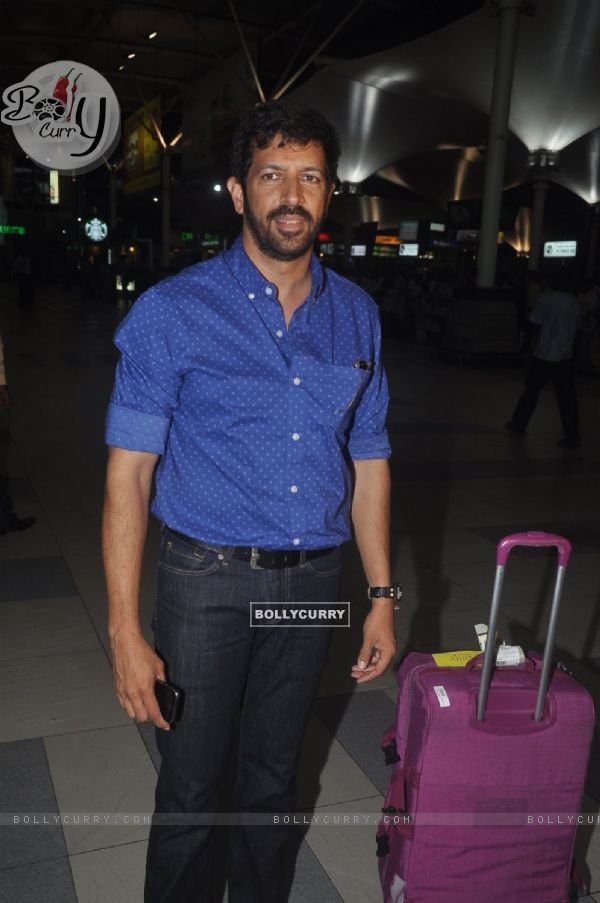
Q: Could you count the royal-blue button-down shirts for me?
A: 1